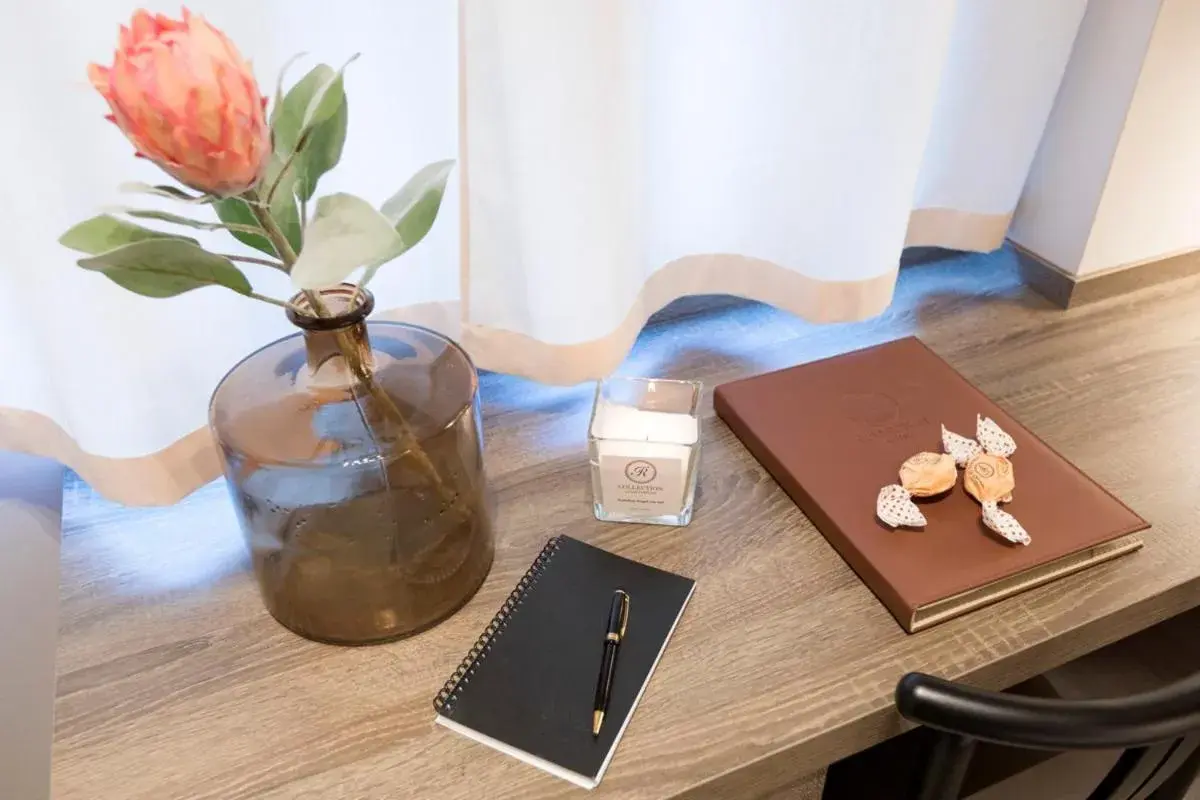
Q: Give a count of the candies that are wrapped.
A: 2